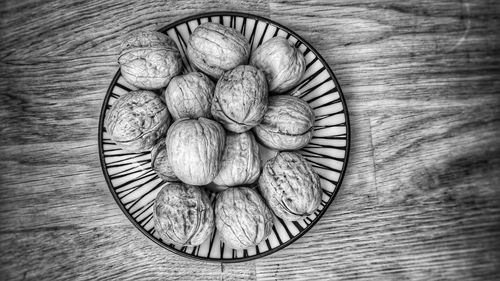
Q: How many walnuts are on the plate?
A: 13